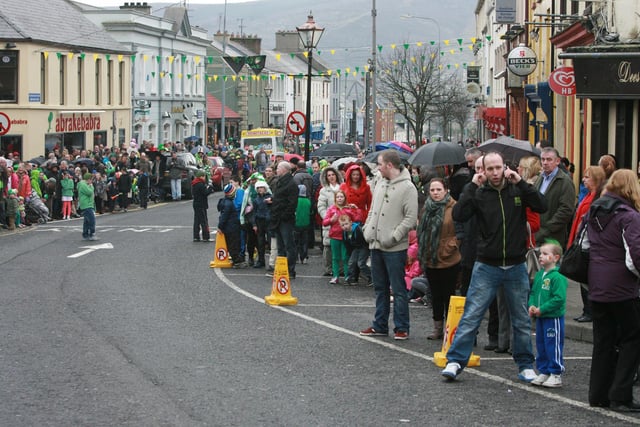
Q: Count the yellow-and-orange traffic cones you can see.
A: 3